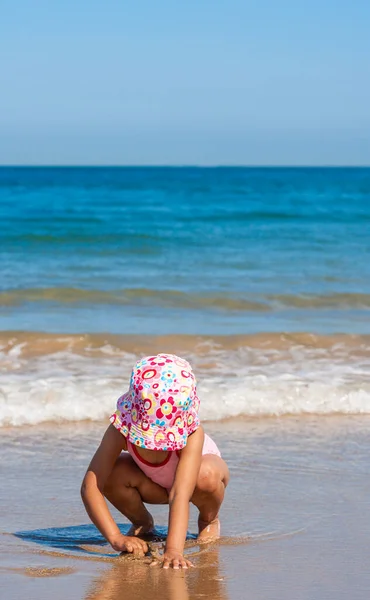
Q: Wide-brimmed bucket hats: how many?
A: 1